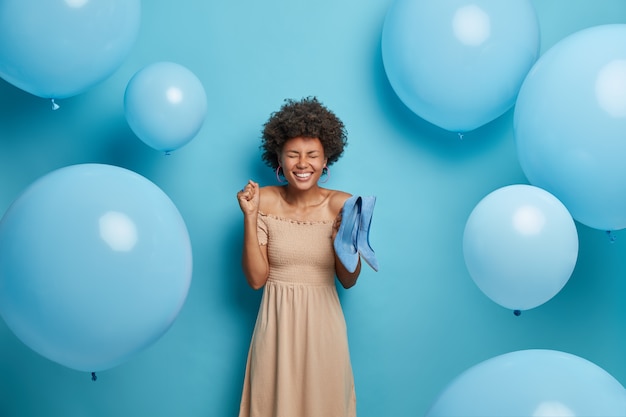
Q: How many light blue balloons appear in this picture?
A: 7